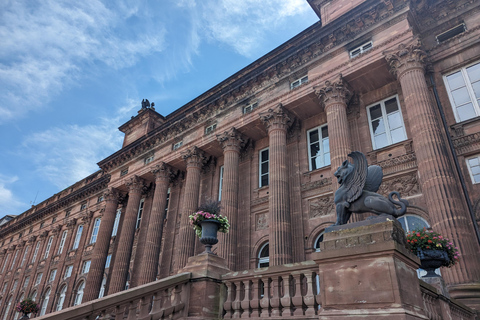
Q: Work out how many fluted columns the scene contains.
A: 8